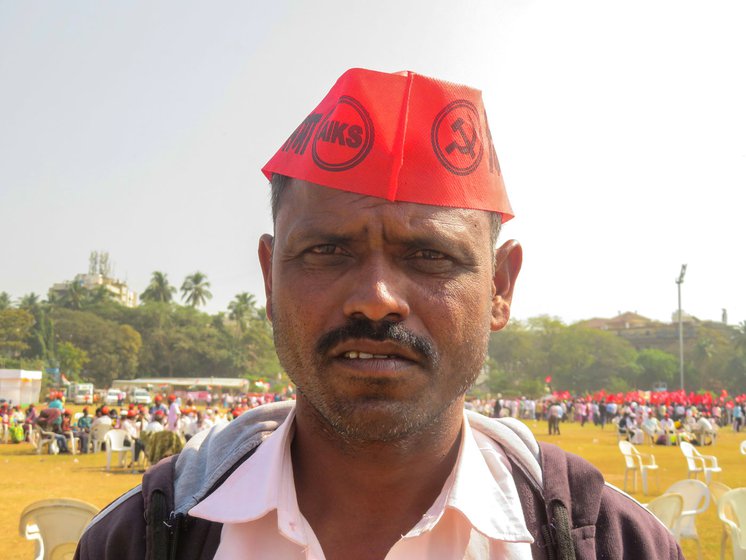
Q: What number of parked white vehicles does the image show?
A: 3